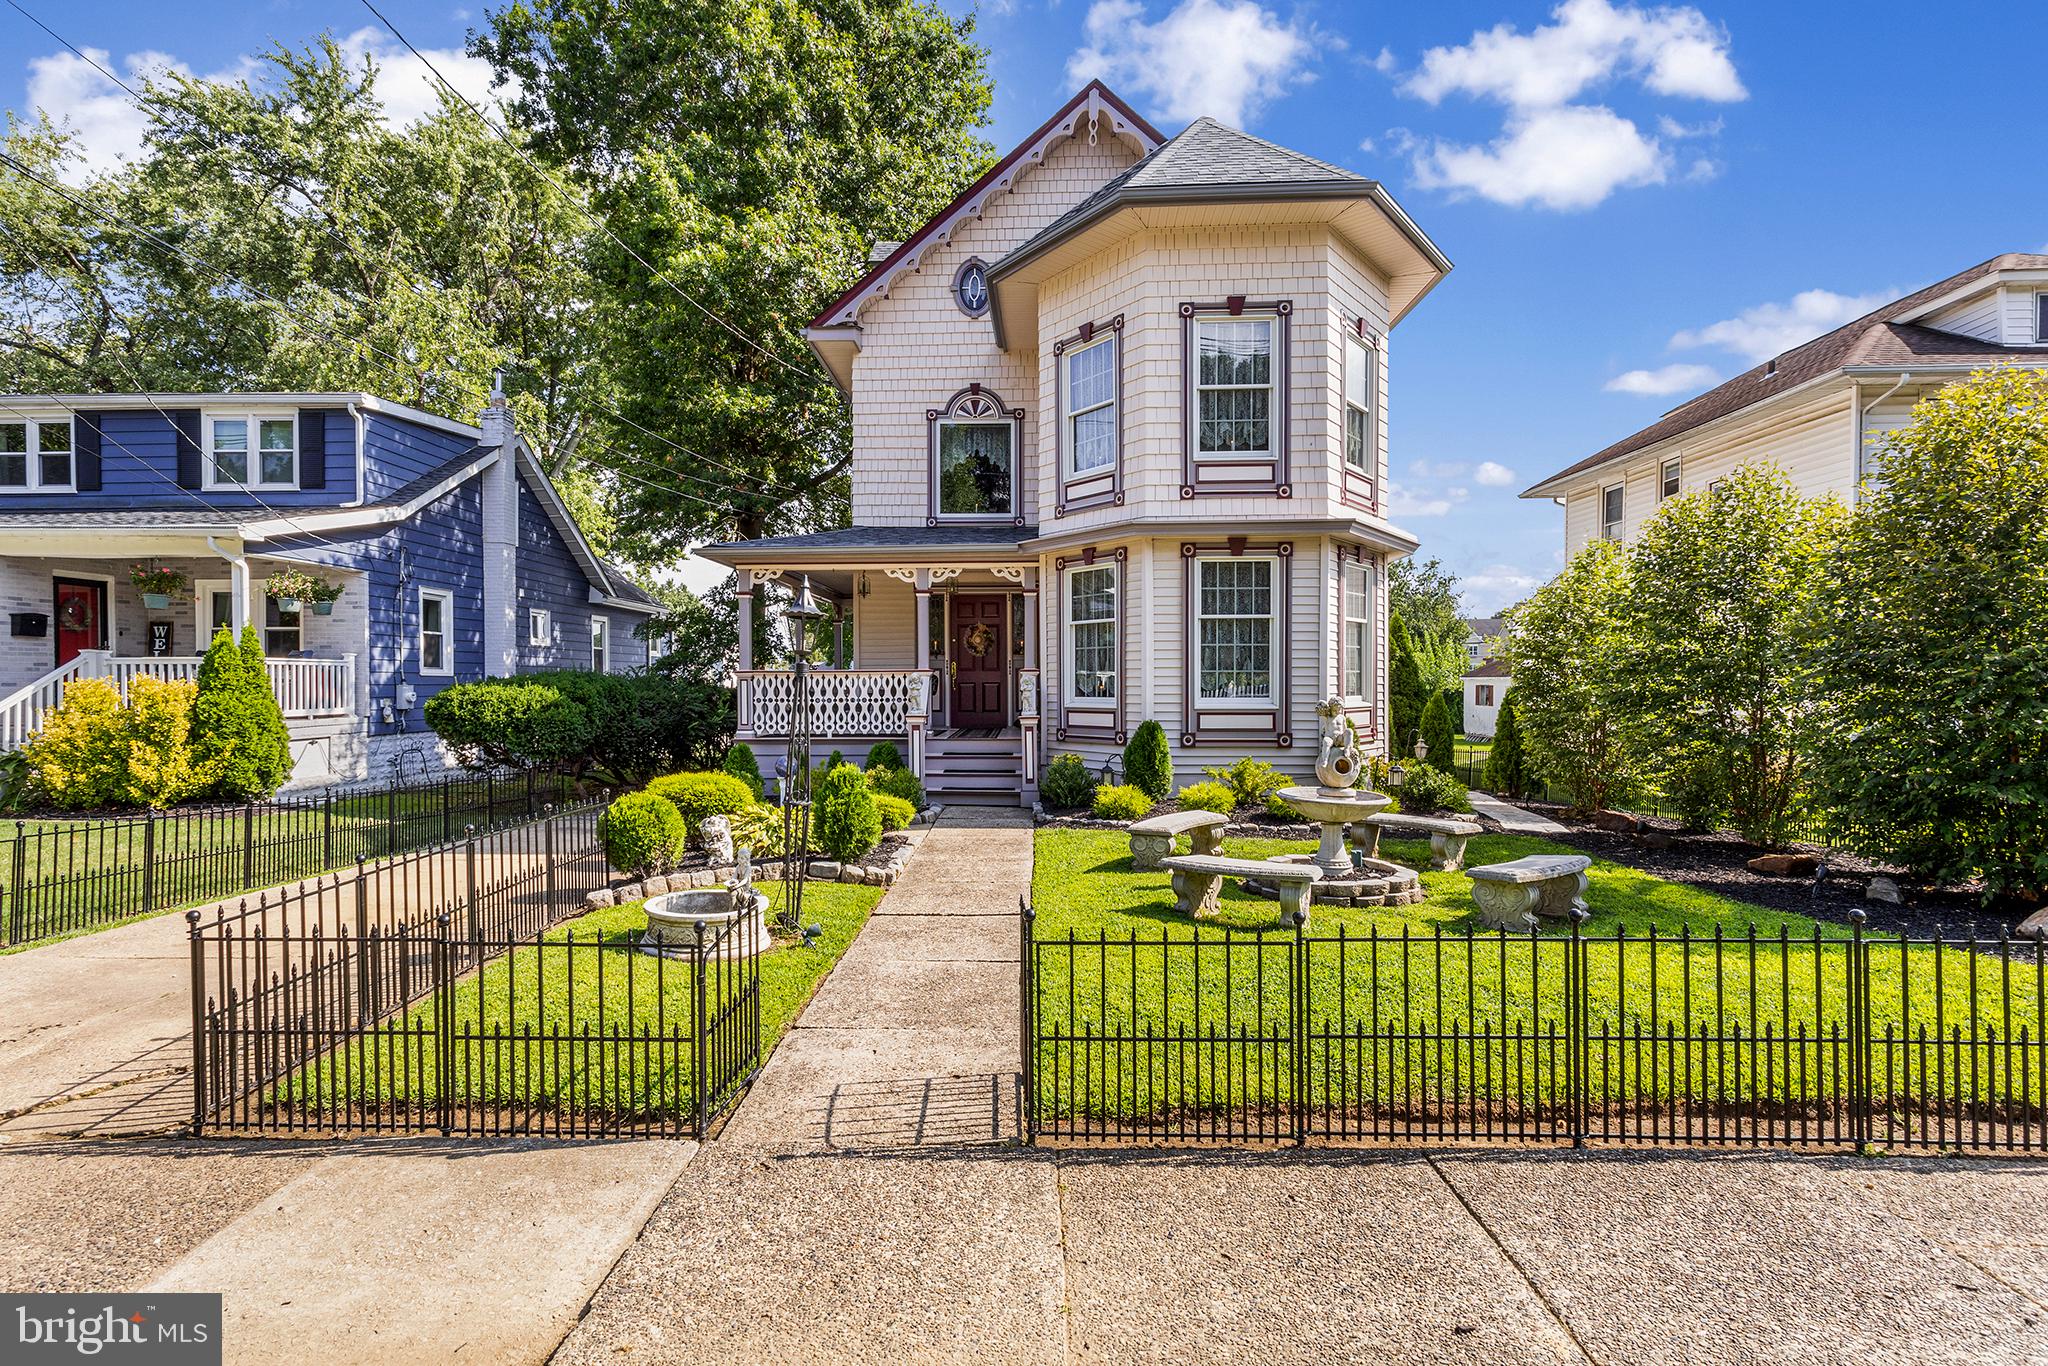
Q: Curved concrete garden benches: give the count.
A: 4